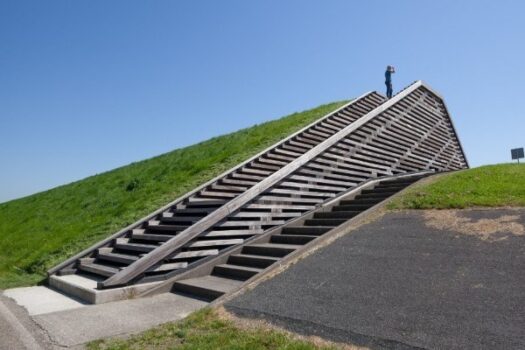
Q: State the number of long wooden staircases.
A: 1